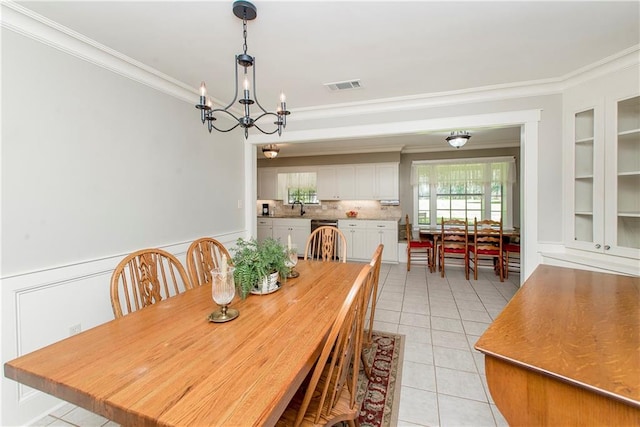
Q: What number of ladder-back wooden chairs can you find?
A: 4